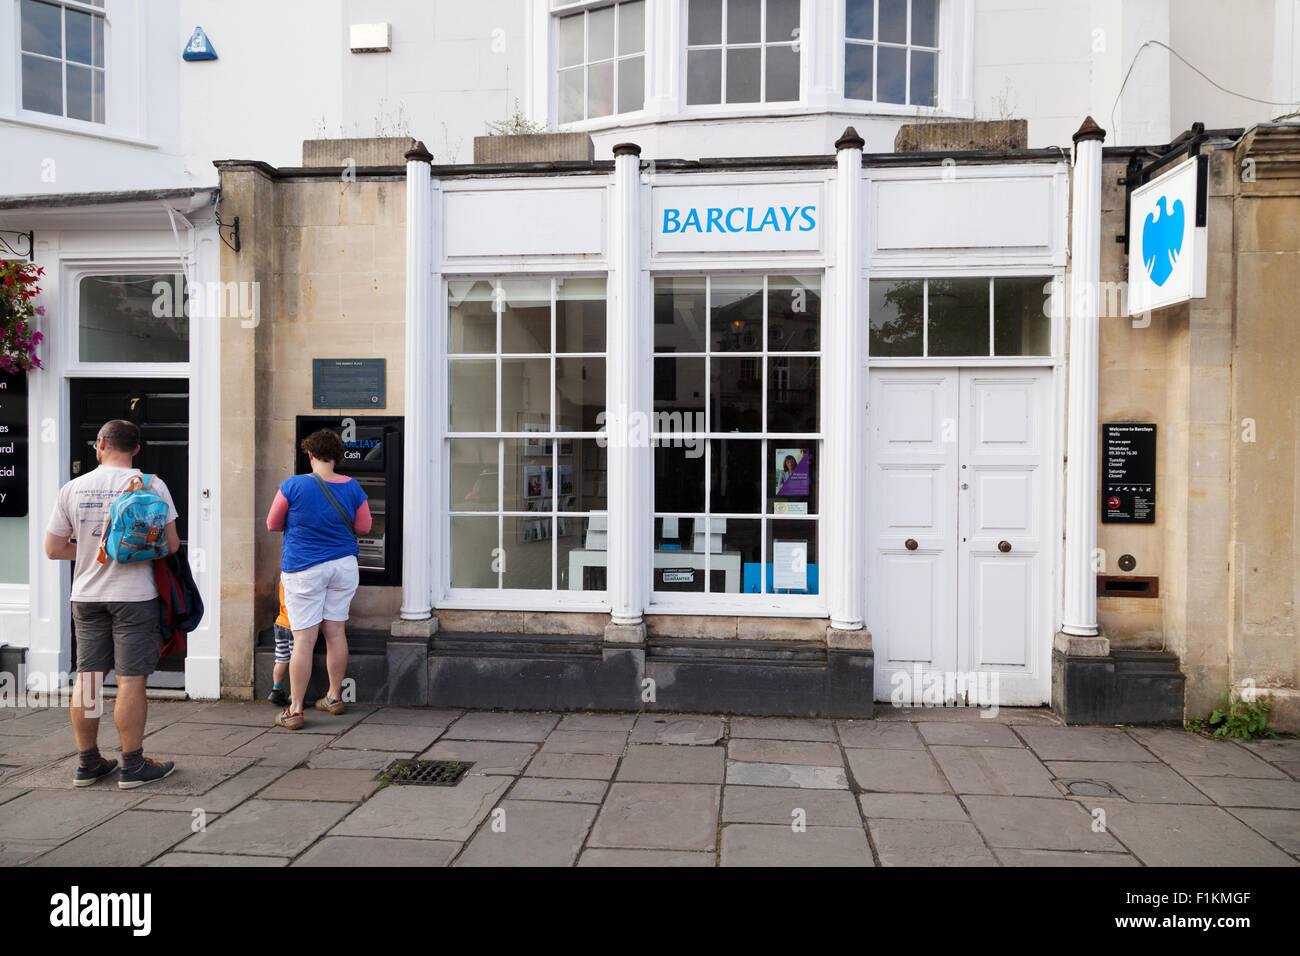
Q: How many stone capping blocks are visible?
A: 3